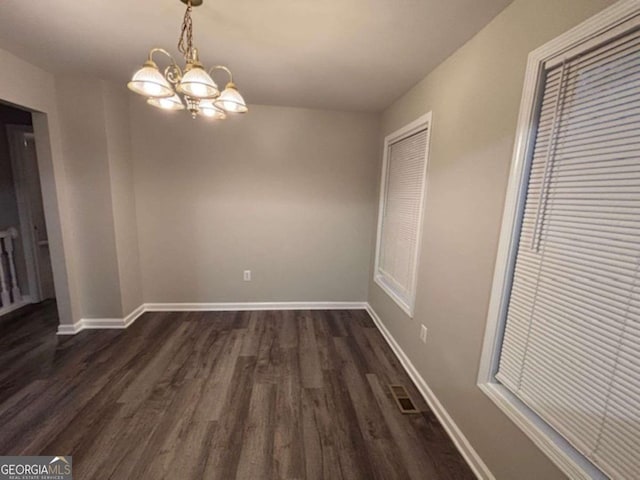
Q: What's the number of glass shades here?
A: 5